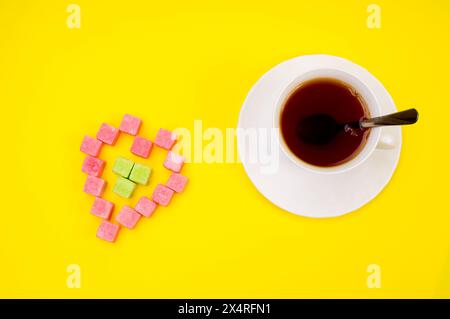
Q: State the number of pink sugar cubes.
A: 14